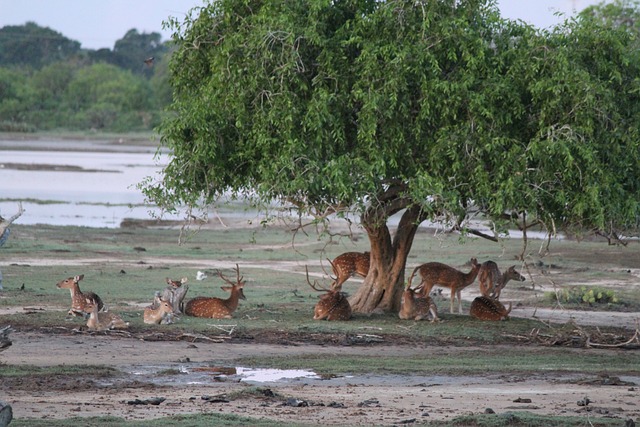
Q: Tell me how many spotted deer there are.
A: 11